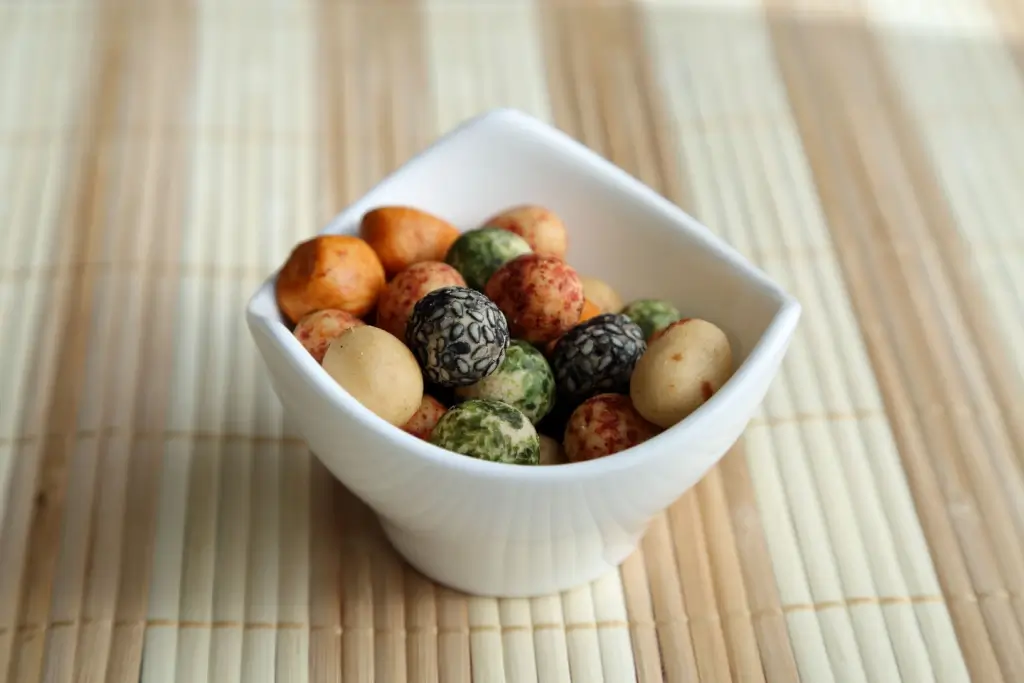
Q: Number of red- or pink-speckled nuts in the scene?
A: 6